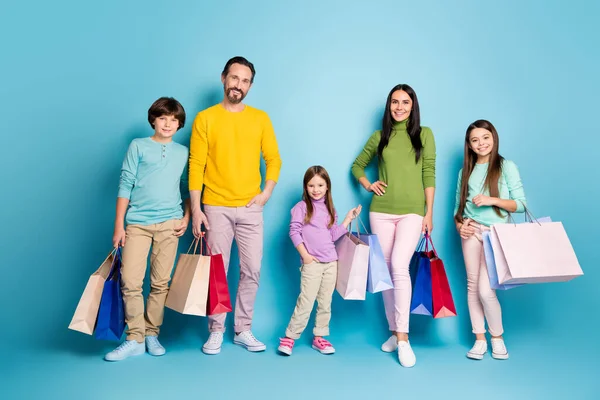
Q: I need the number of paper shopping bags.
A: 10